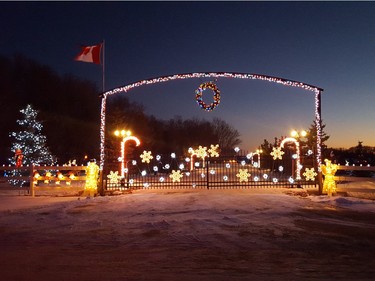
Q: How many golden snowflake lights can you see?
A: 8